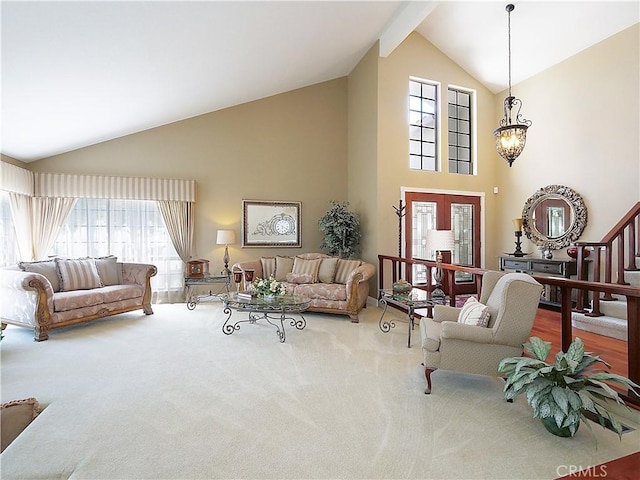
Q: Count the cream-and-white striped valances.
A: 2